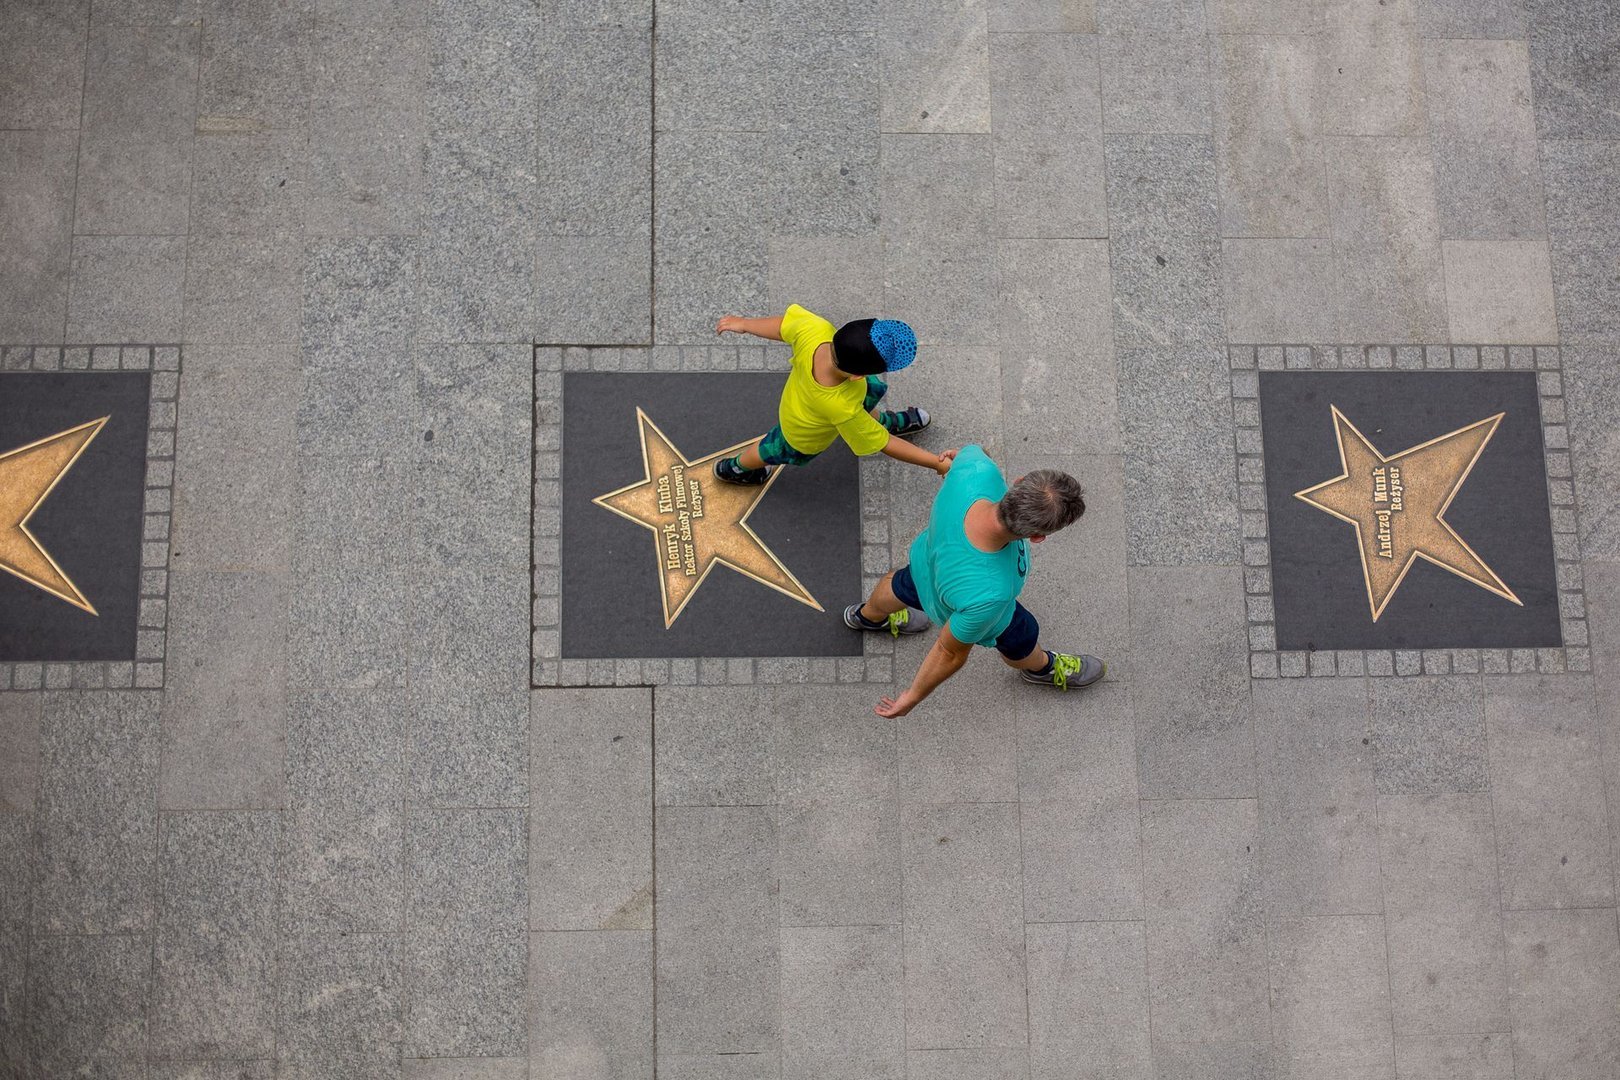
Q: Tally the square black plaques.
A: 3